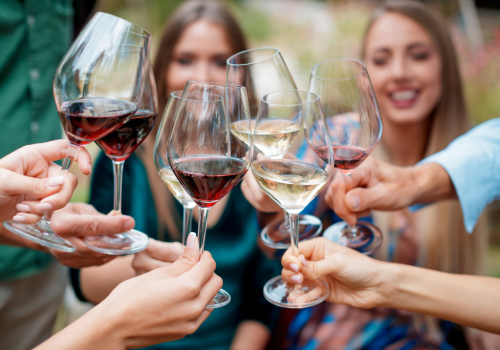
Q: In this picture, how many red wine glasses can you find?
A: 4